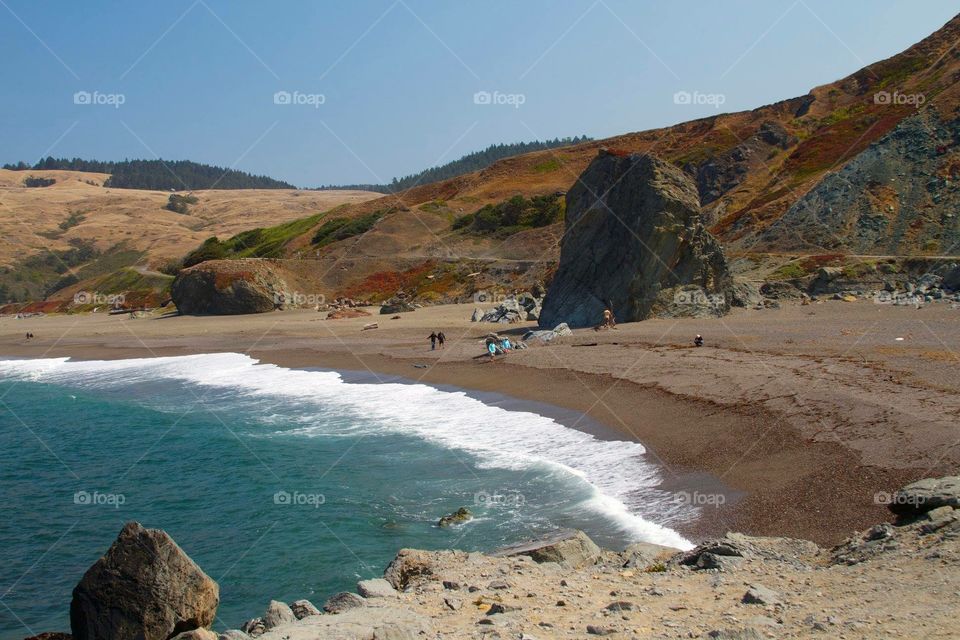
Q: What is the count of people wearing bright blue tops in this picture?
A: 2